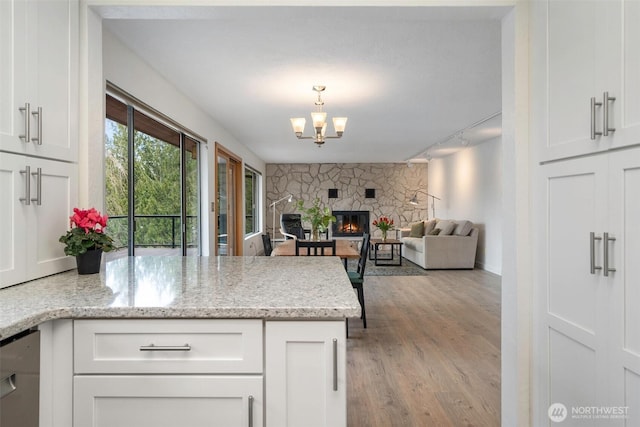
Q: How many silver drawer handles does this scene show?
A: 11